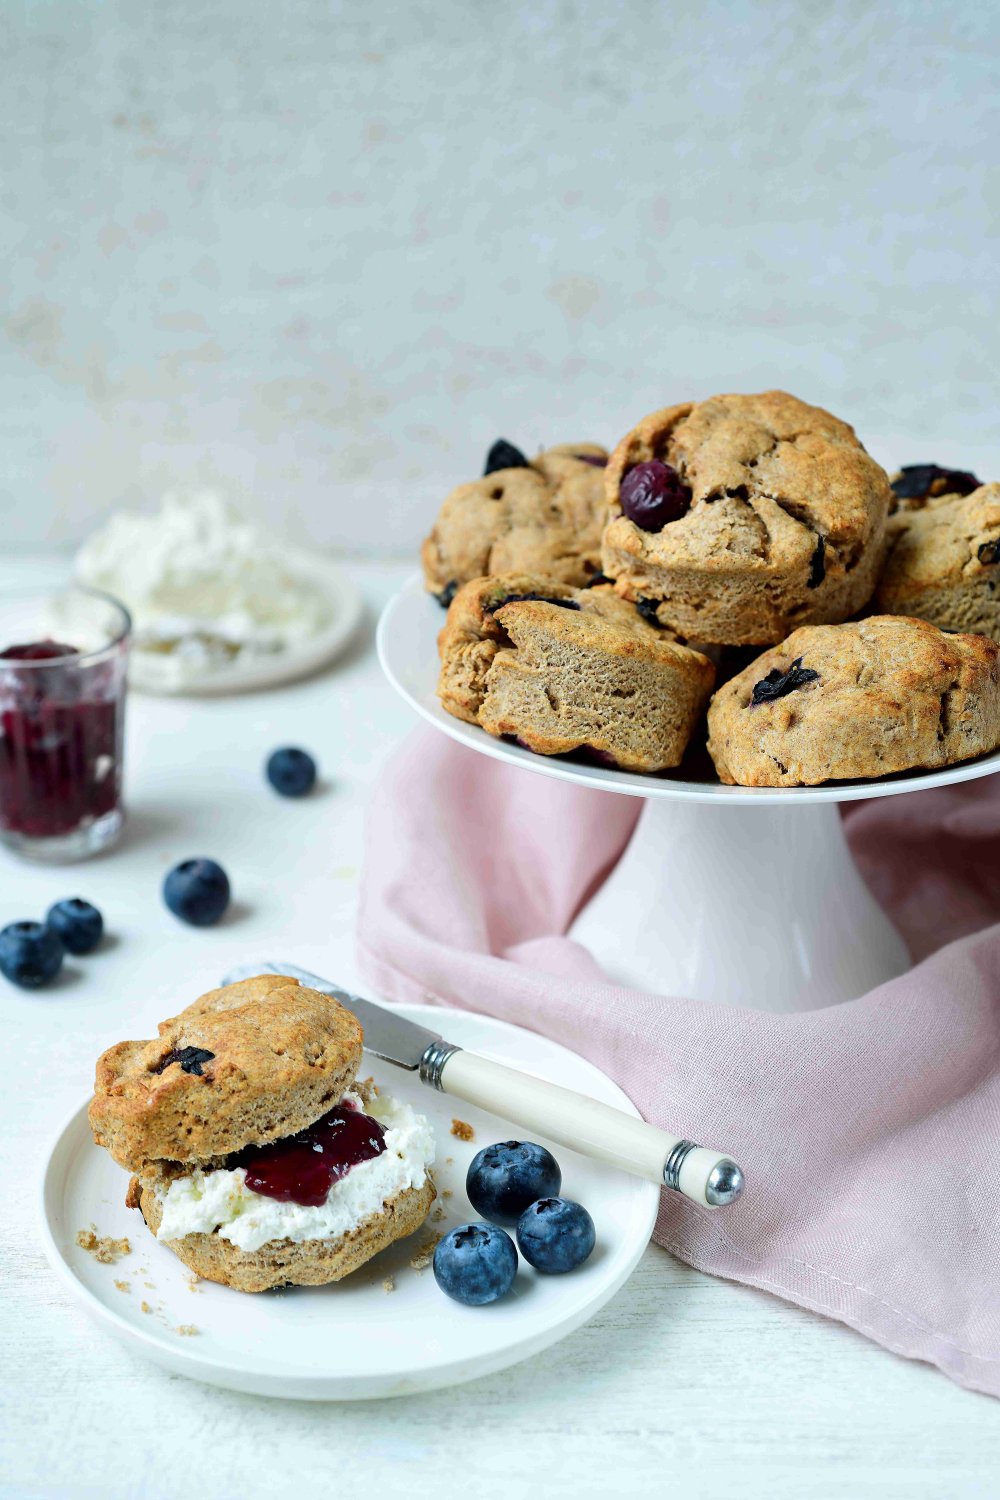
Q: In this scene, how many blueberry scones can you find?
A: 6